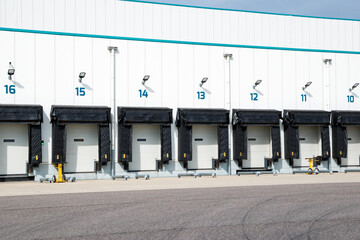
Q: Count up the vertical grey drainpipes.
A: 3